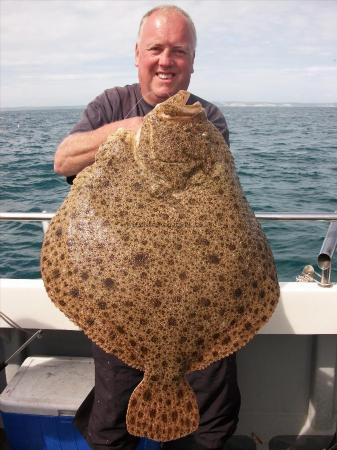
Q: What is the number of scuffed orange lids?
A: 0